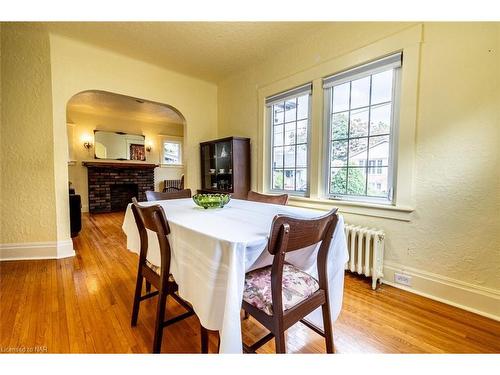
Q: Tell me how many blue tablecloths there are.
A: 0